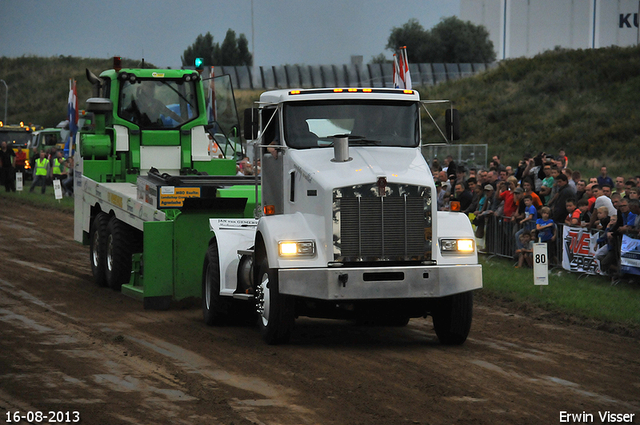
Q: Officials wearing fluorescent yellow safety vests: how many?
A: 2